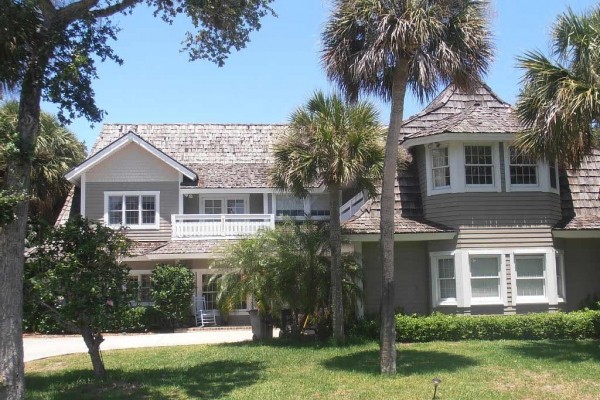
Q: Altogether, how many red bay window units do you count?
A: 0